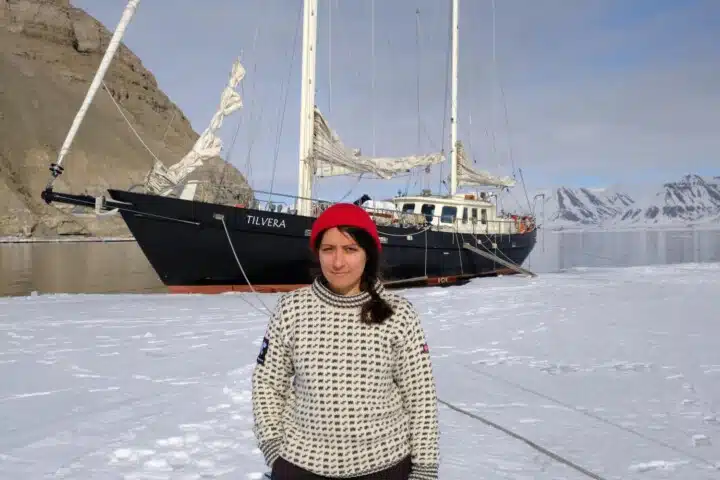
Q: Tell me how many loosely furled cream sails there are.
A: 3